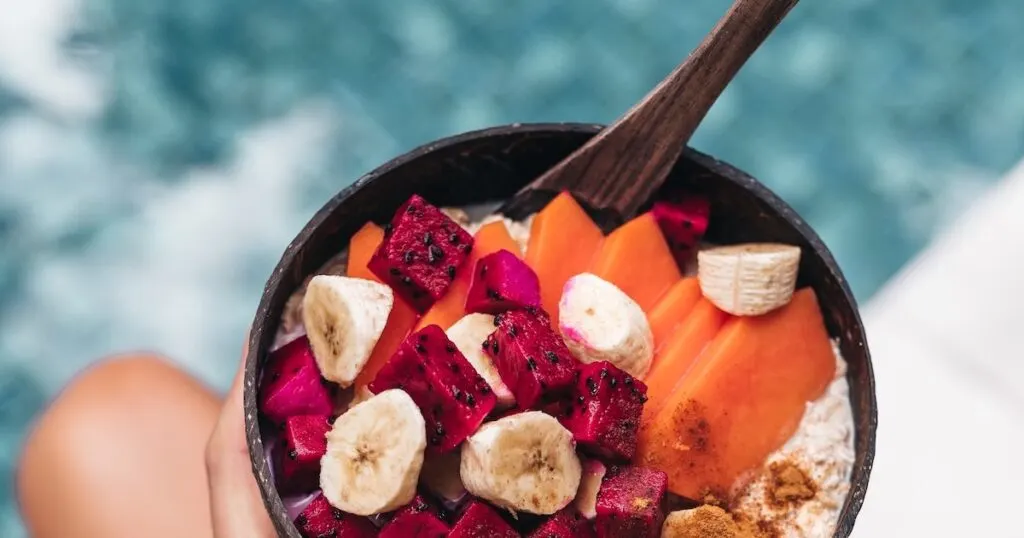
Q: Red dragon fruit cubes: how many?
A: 13